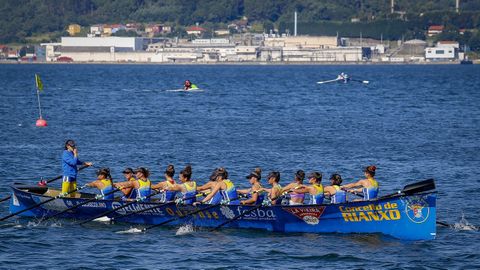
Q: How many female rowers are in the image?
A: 13